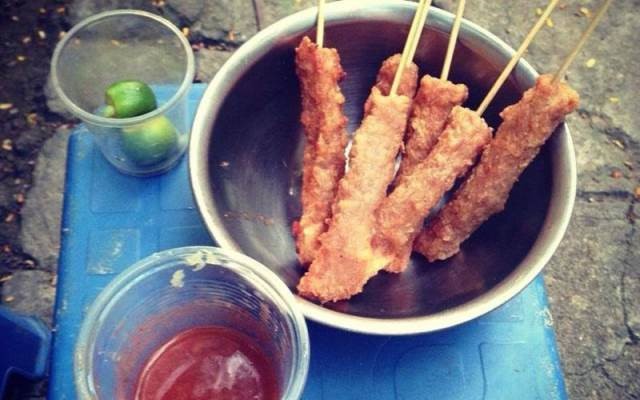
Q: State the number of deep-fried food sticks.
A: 6